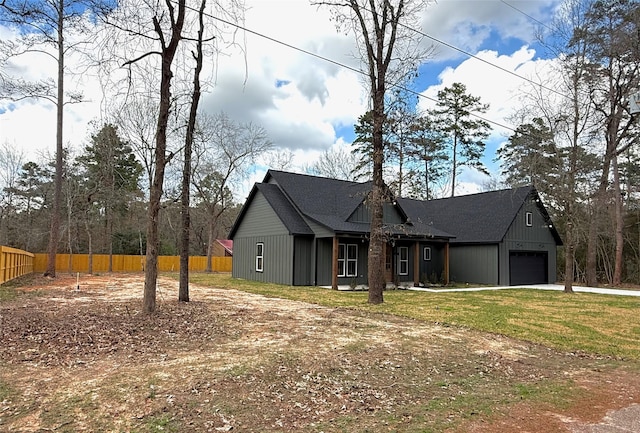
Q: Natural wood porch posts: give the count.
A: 4